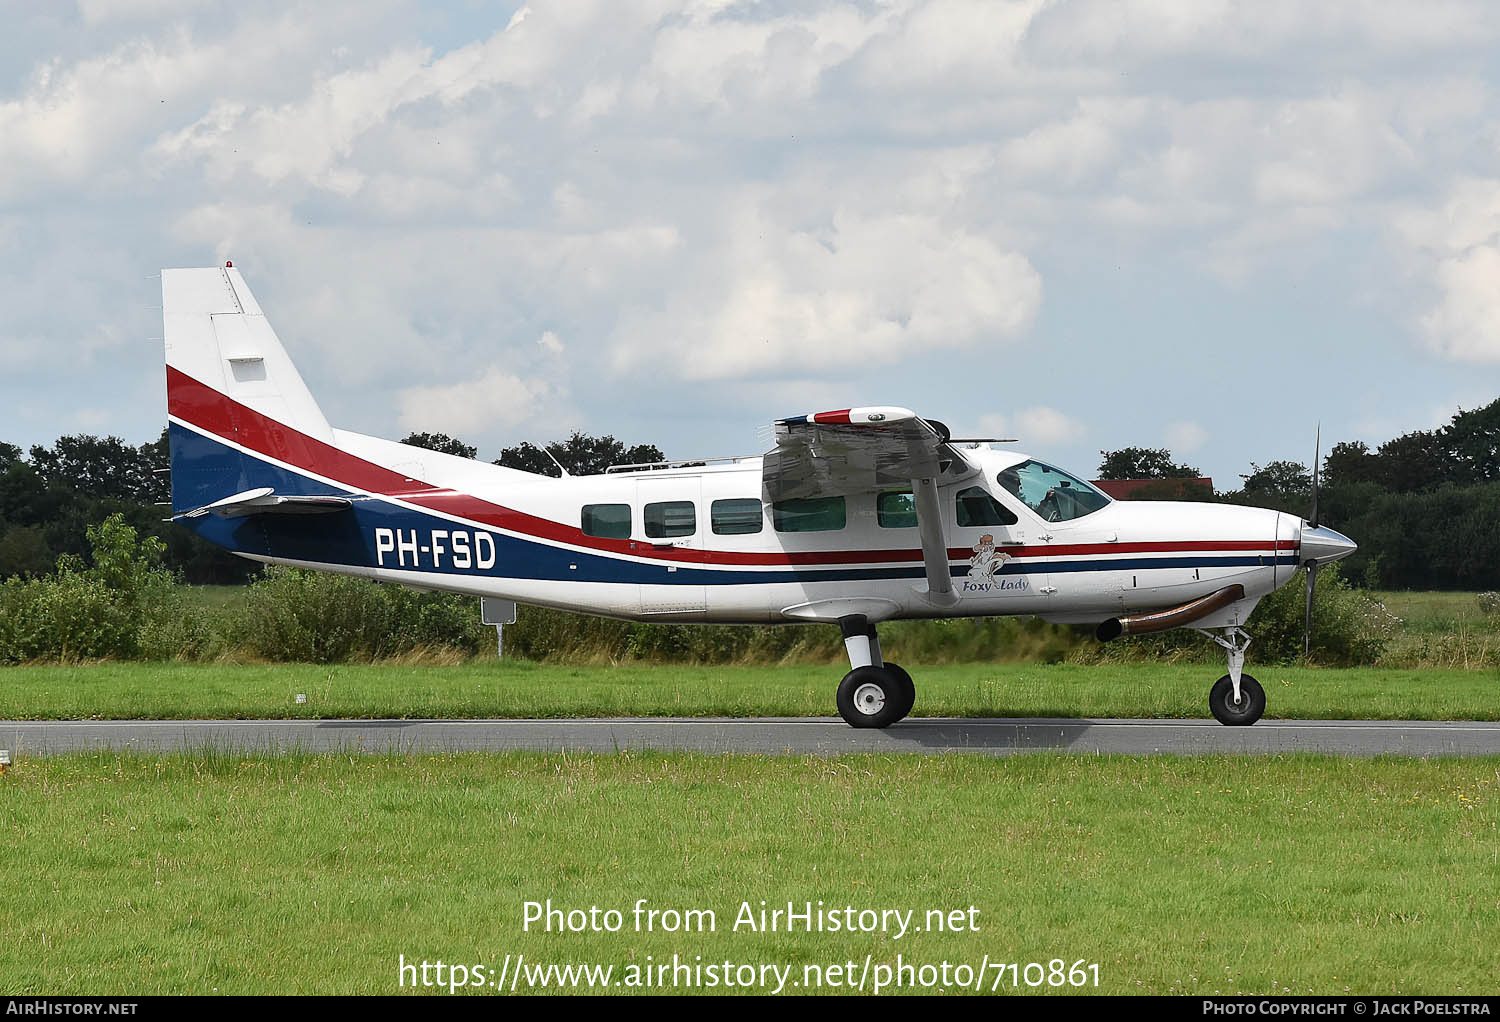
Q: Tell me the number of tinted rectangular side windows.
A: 5